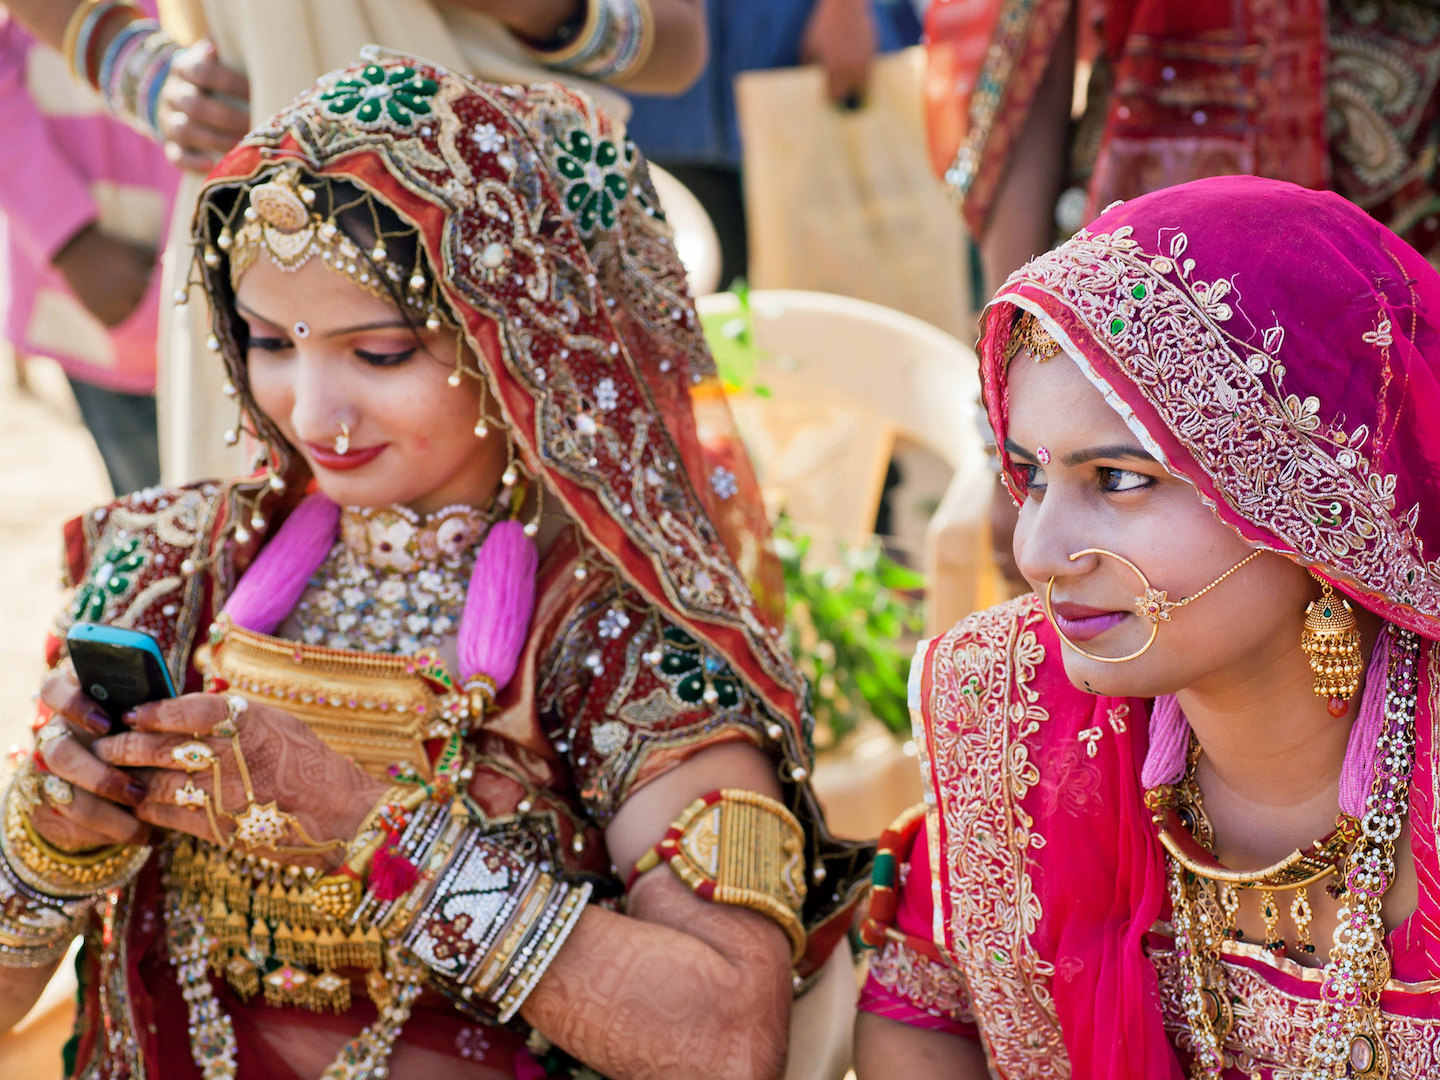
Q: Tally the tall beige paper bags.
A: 1